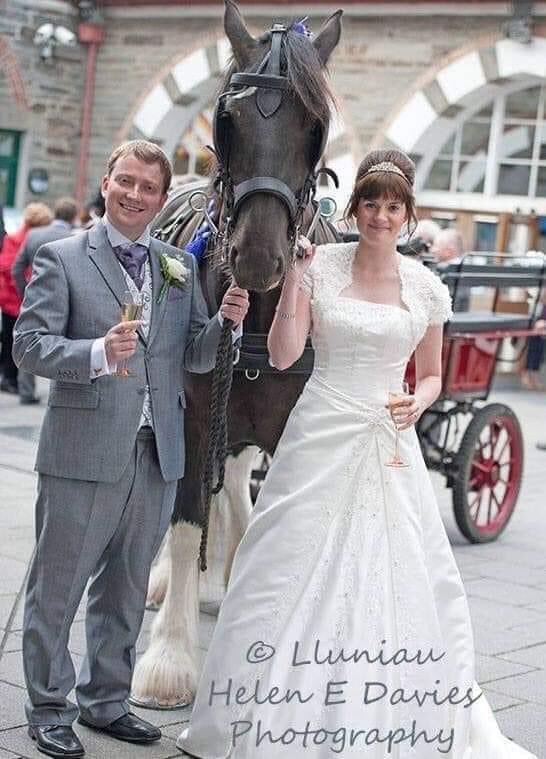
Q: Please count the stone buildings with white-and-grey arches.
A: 1